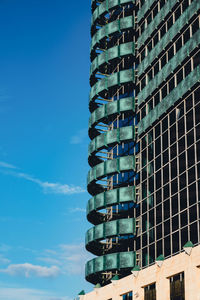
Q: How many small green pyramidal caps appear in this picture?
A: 6